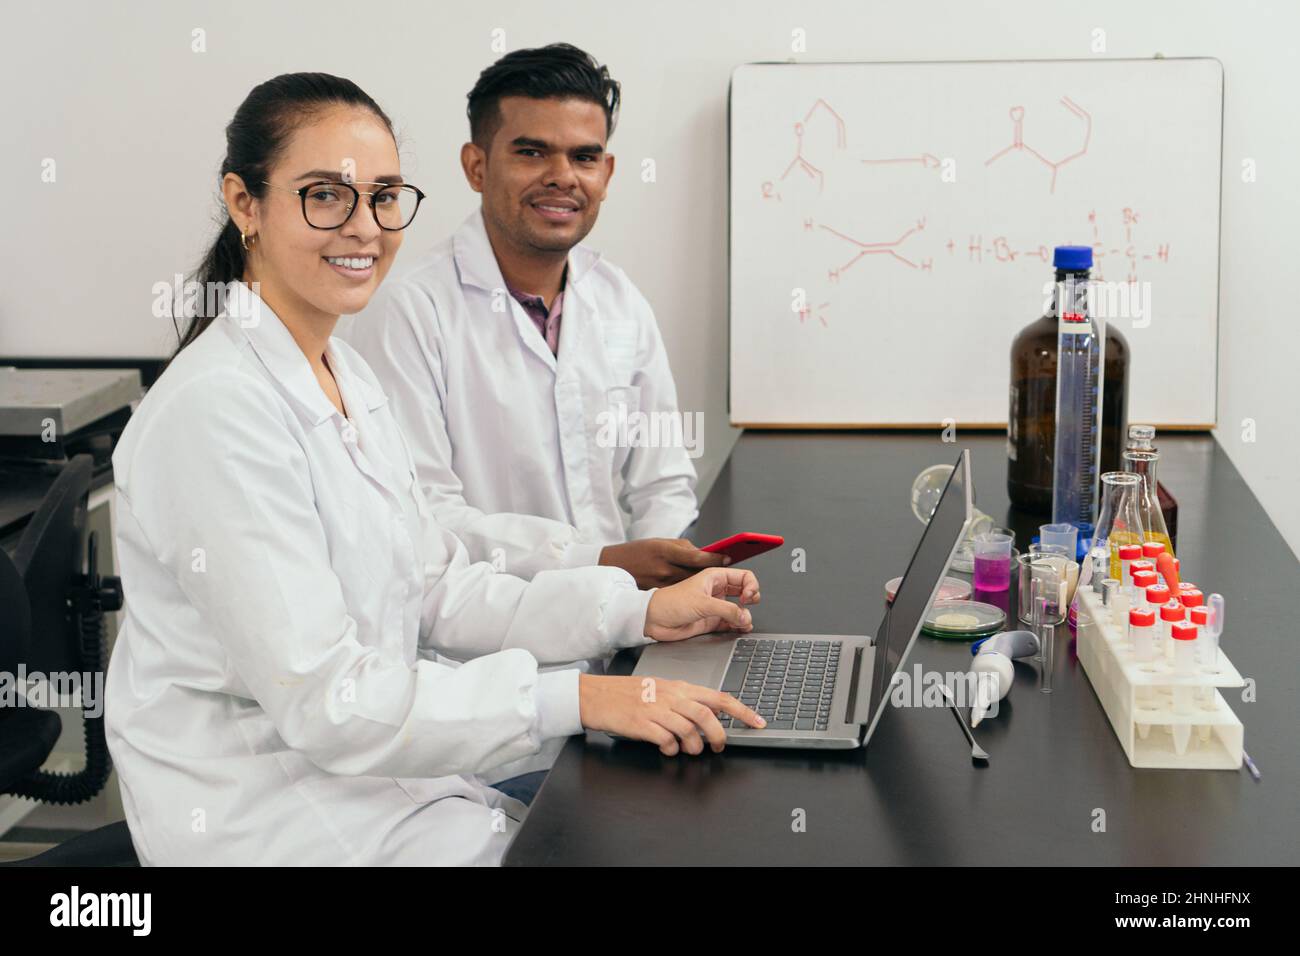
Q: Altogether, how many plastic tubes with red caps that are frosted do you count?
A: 12